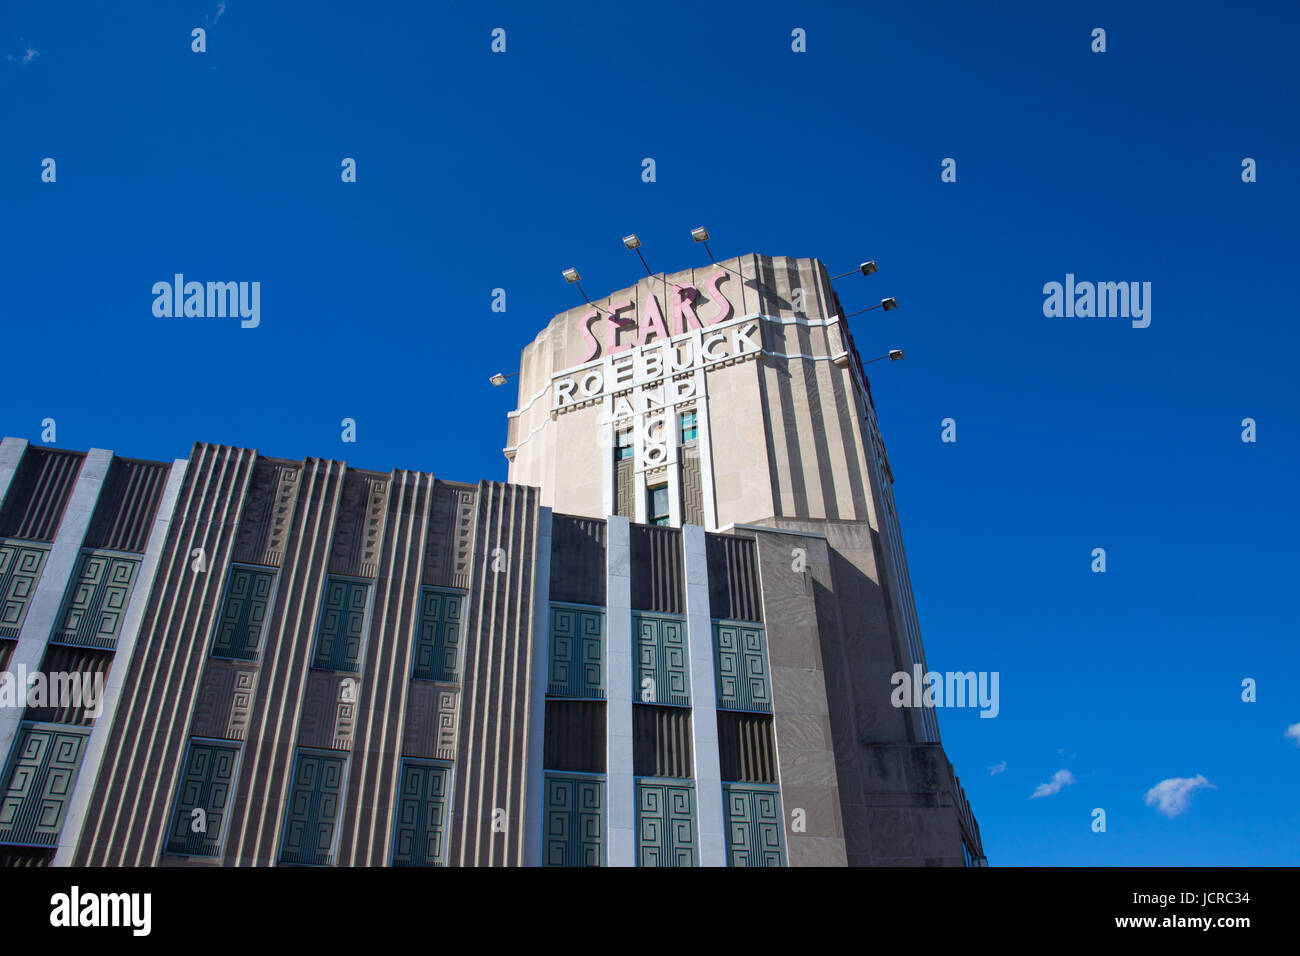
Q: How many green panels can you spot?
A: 15